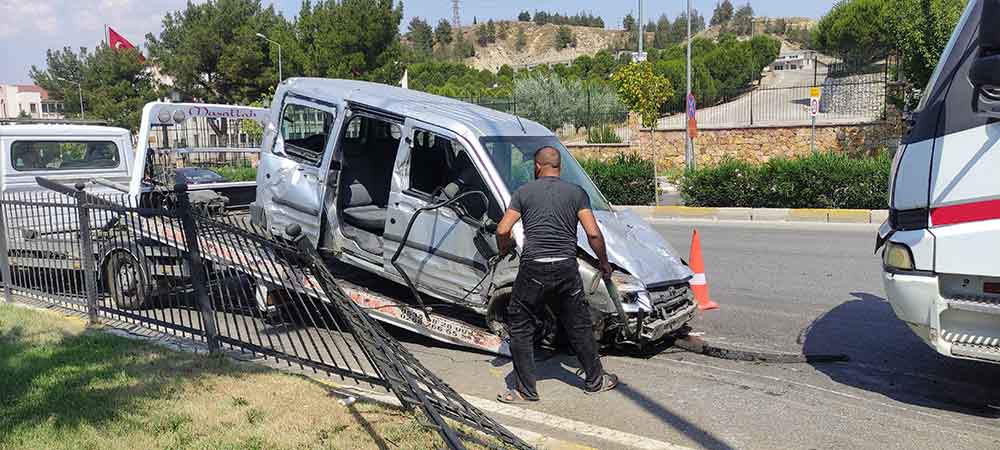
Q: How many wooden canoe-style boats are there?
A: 0